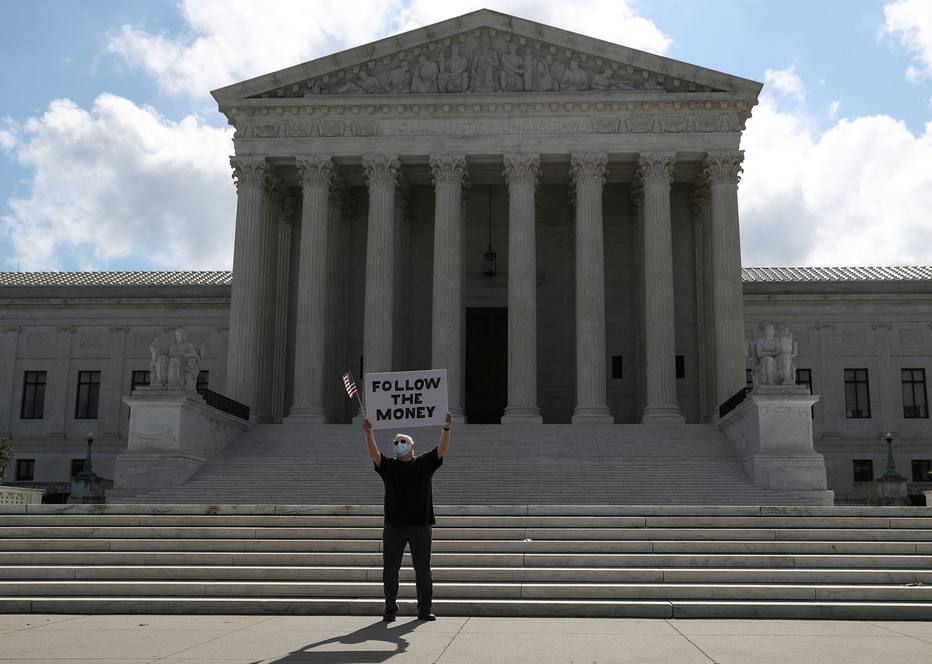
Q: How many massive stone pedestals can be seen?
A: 2